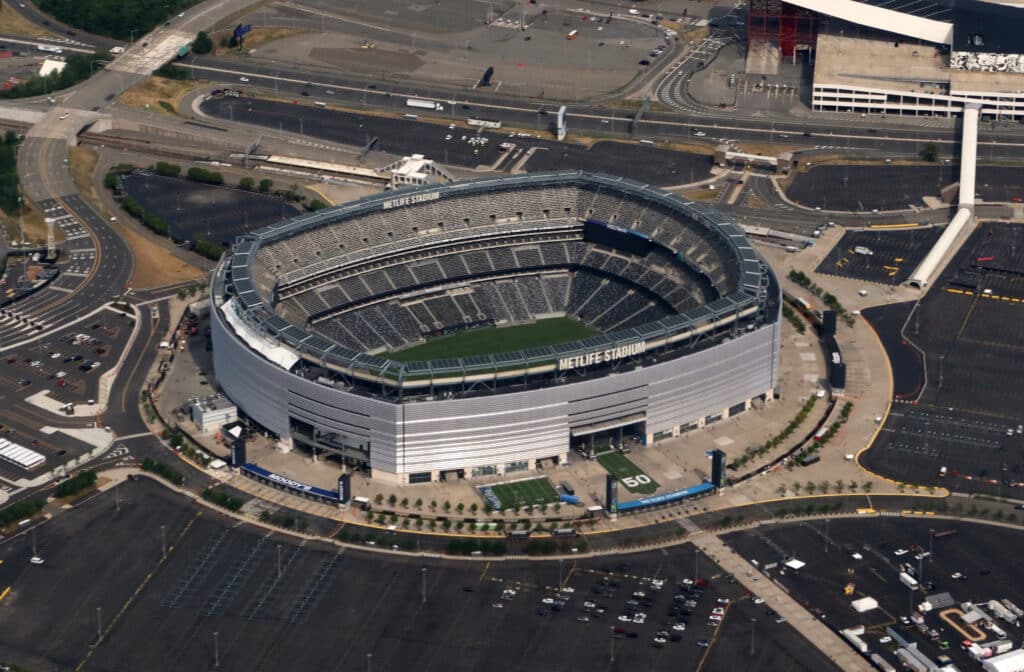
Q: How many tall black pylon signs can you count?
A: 6